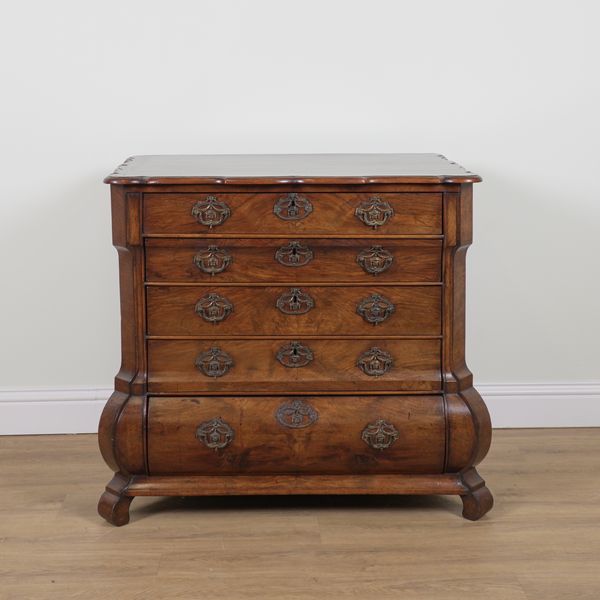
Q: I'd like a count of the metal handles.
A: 10